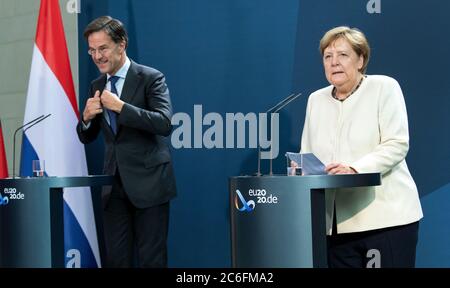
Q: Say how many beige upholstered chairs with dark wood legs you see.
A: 0